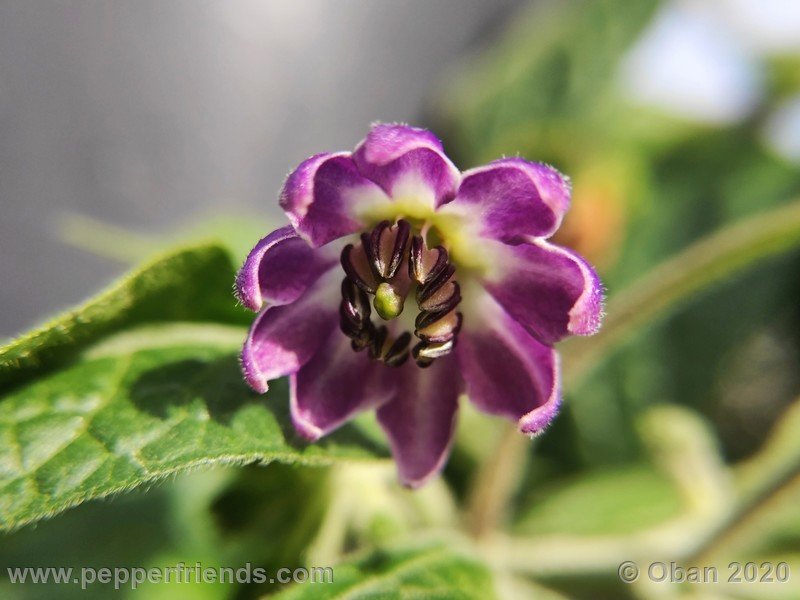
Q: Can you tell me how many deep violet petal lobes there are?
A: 9